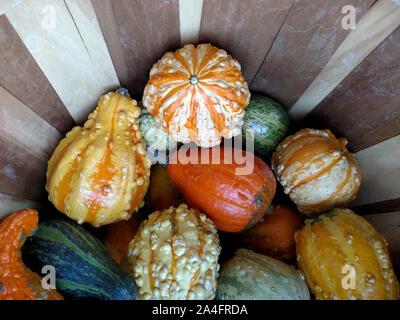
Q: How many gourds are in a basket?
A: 14